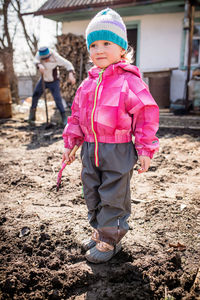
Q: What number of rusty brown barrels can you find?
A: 1